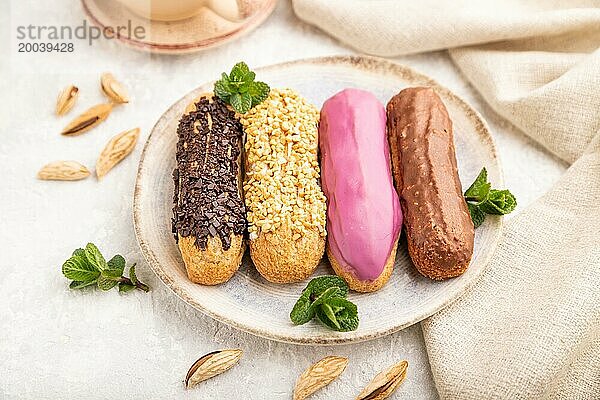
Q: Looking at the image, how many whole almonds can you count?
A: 8